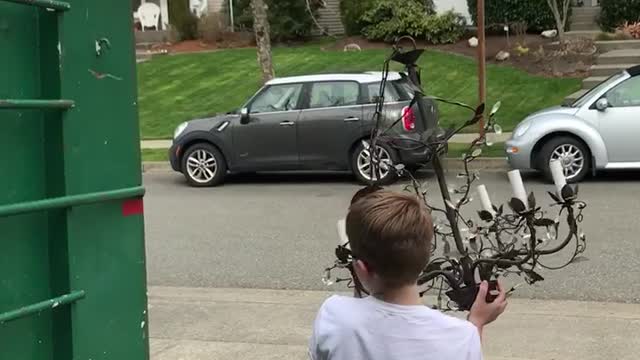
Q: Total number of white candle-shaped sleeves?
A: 4